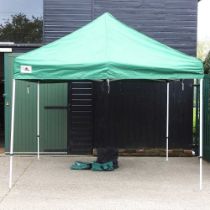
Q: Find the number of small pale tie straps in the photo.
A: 3